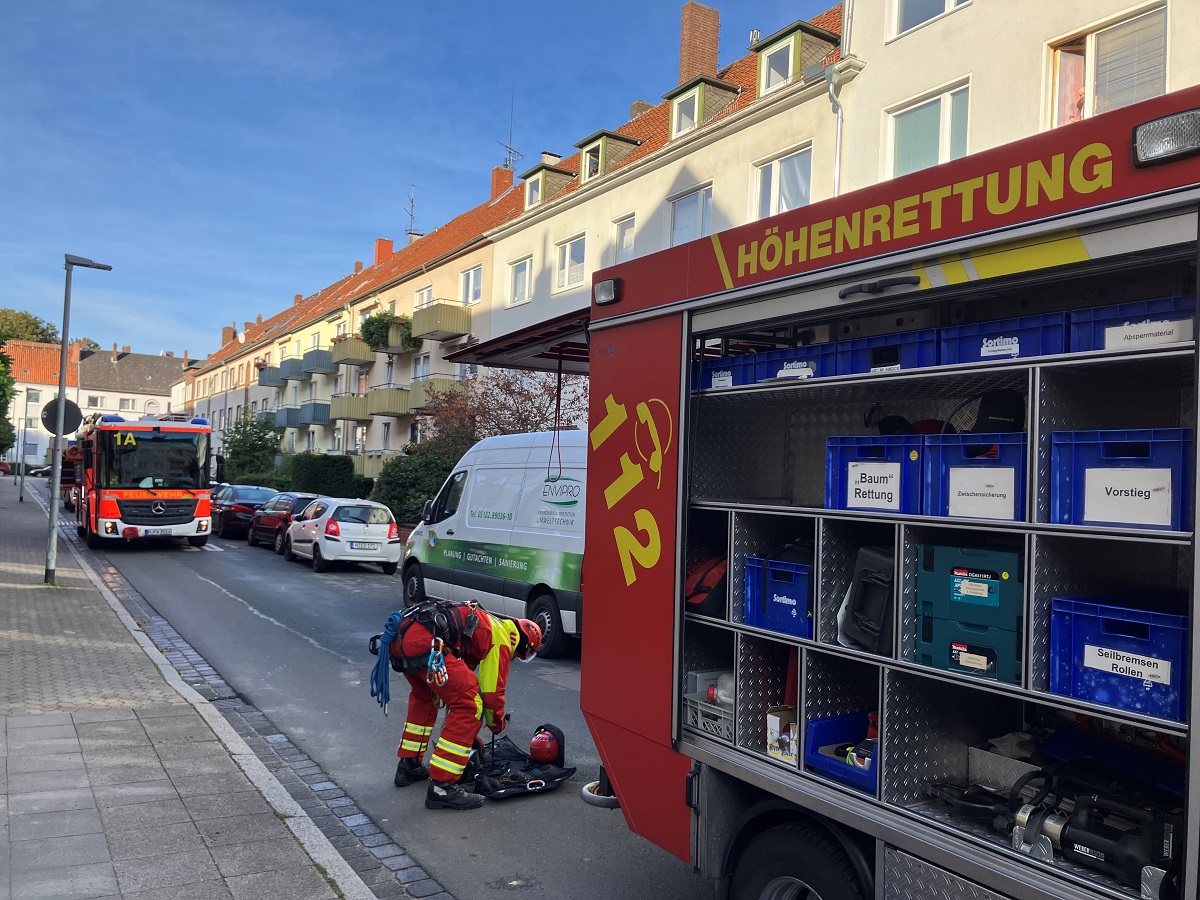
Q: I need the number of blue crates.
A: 11